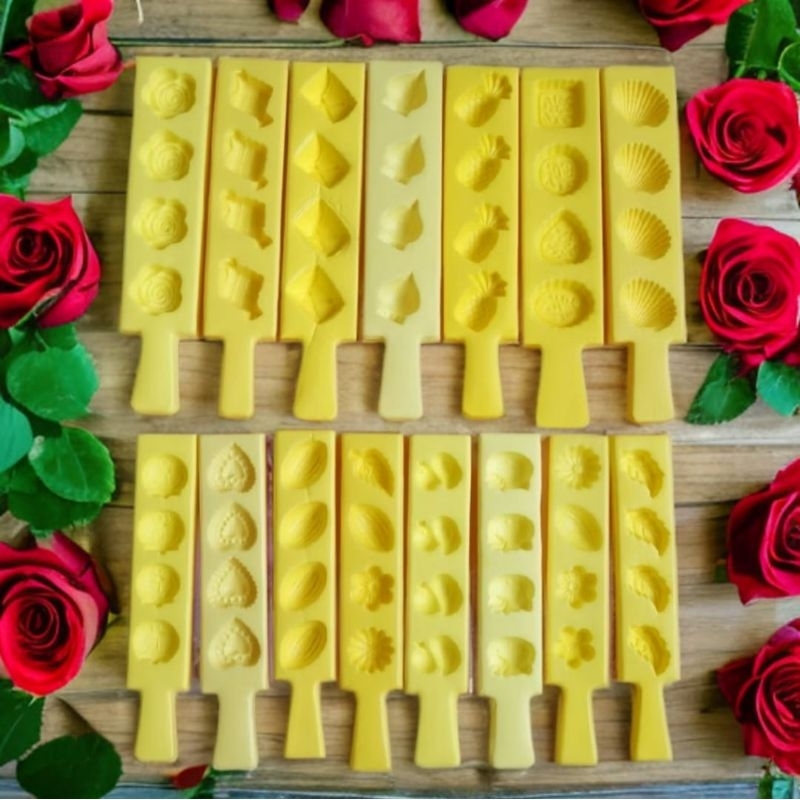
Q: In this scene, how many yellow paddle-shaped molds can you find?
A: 15